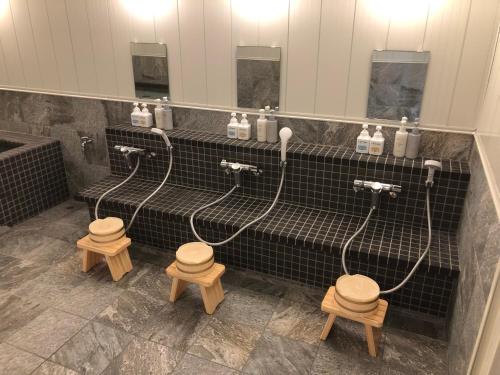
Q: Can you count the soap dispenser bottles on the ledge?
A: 12